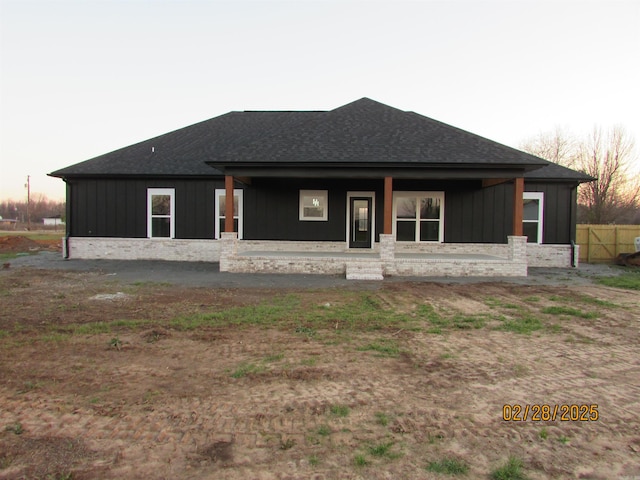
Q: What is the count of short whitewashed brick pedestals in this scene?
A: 3